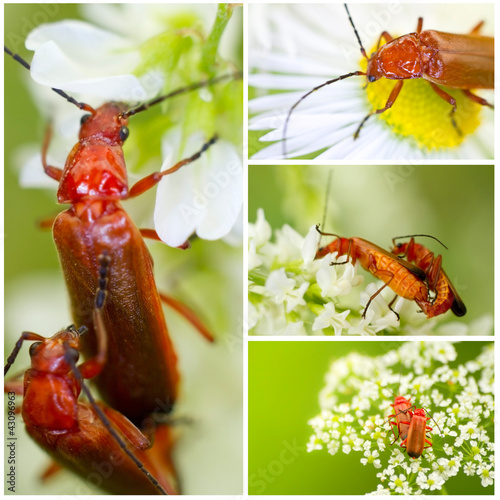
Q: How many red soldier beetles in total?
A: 7